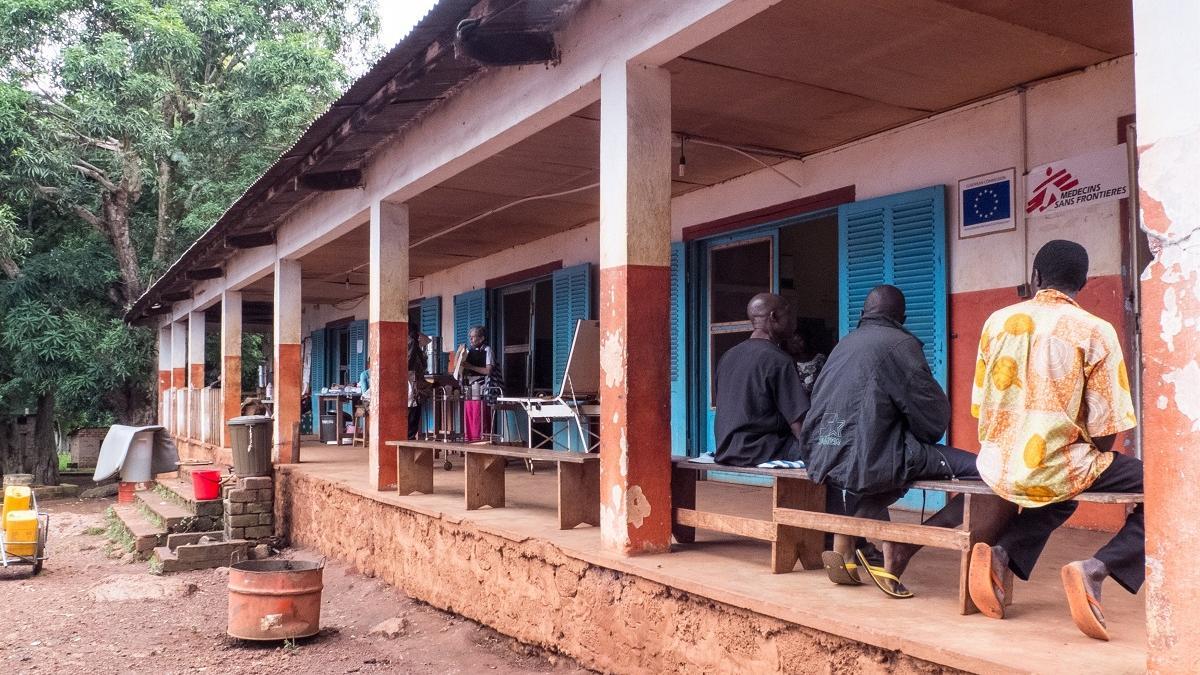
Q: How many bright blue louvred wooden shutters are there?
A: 7